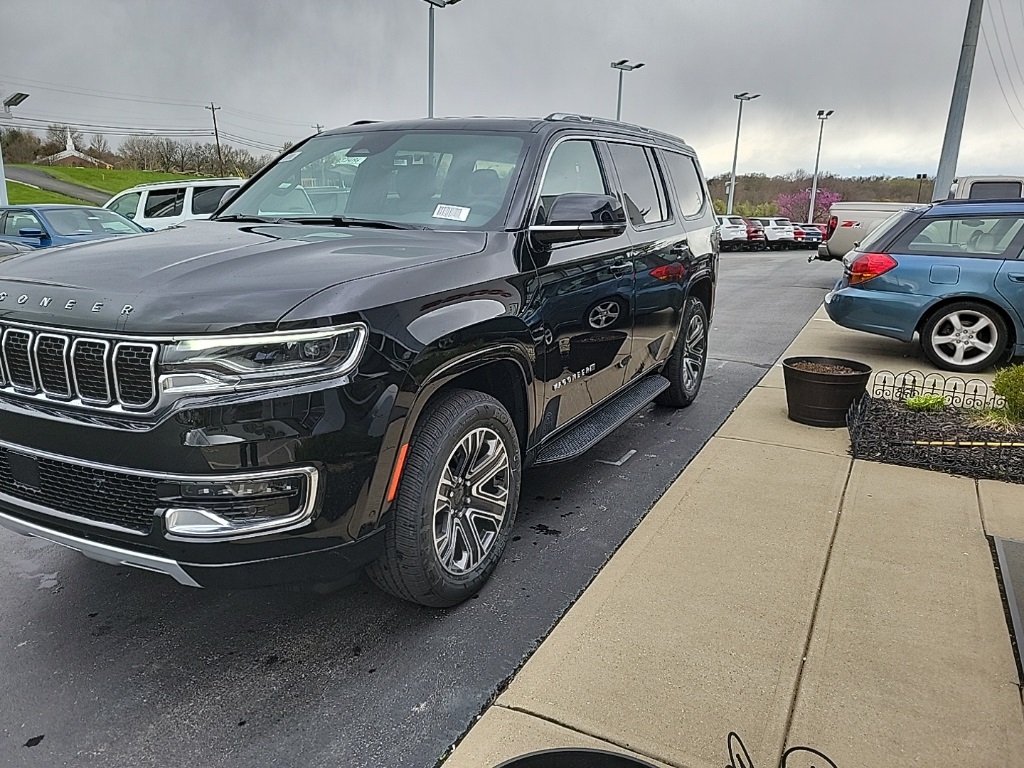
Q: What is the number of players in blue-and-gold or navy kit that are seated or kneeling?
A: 0